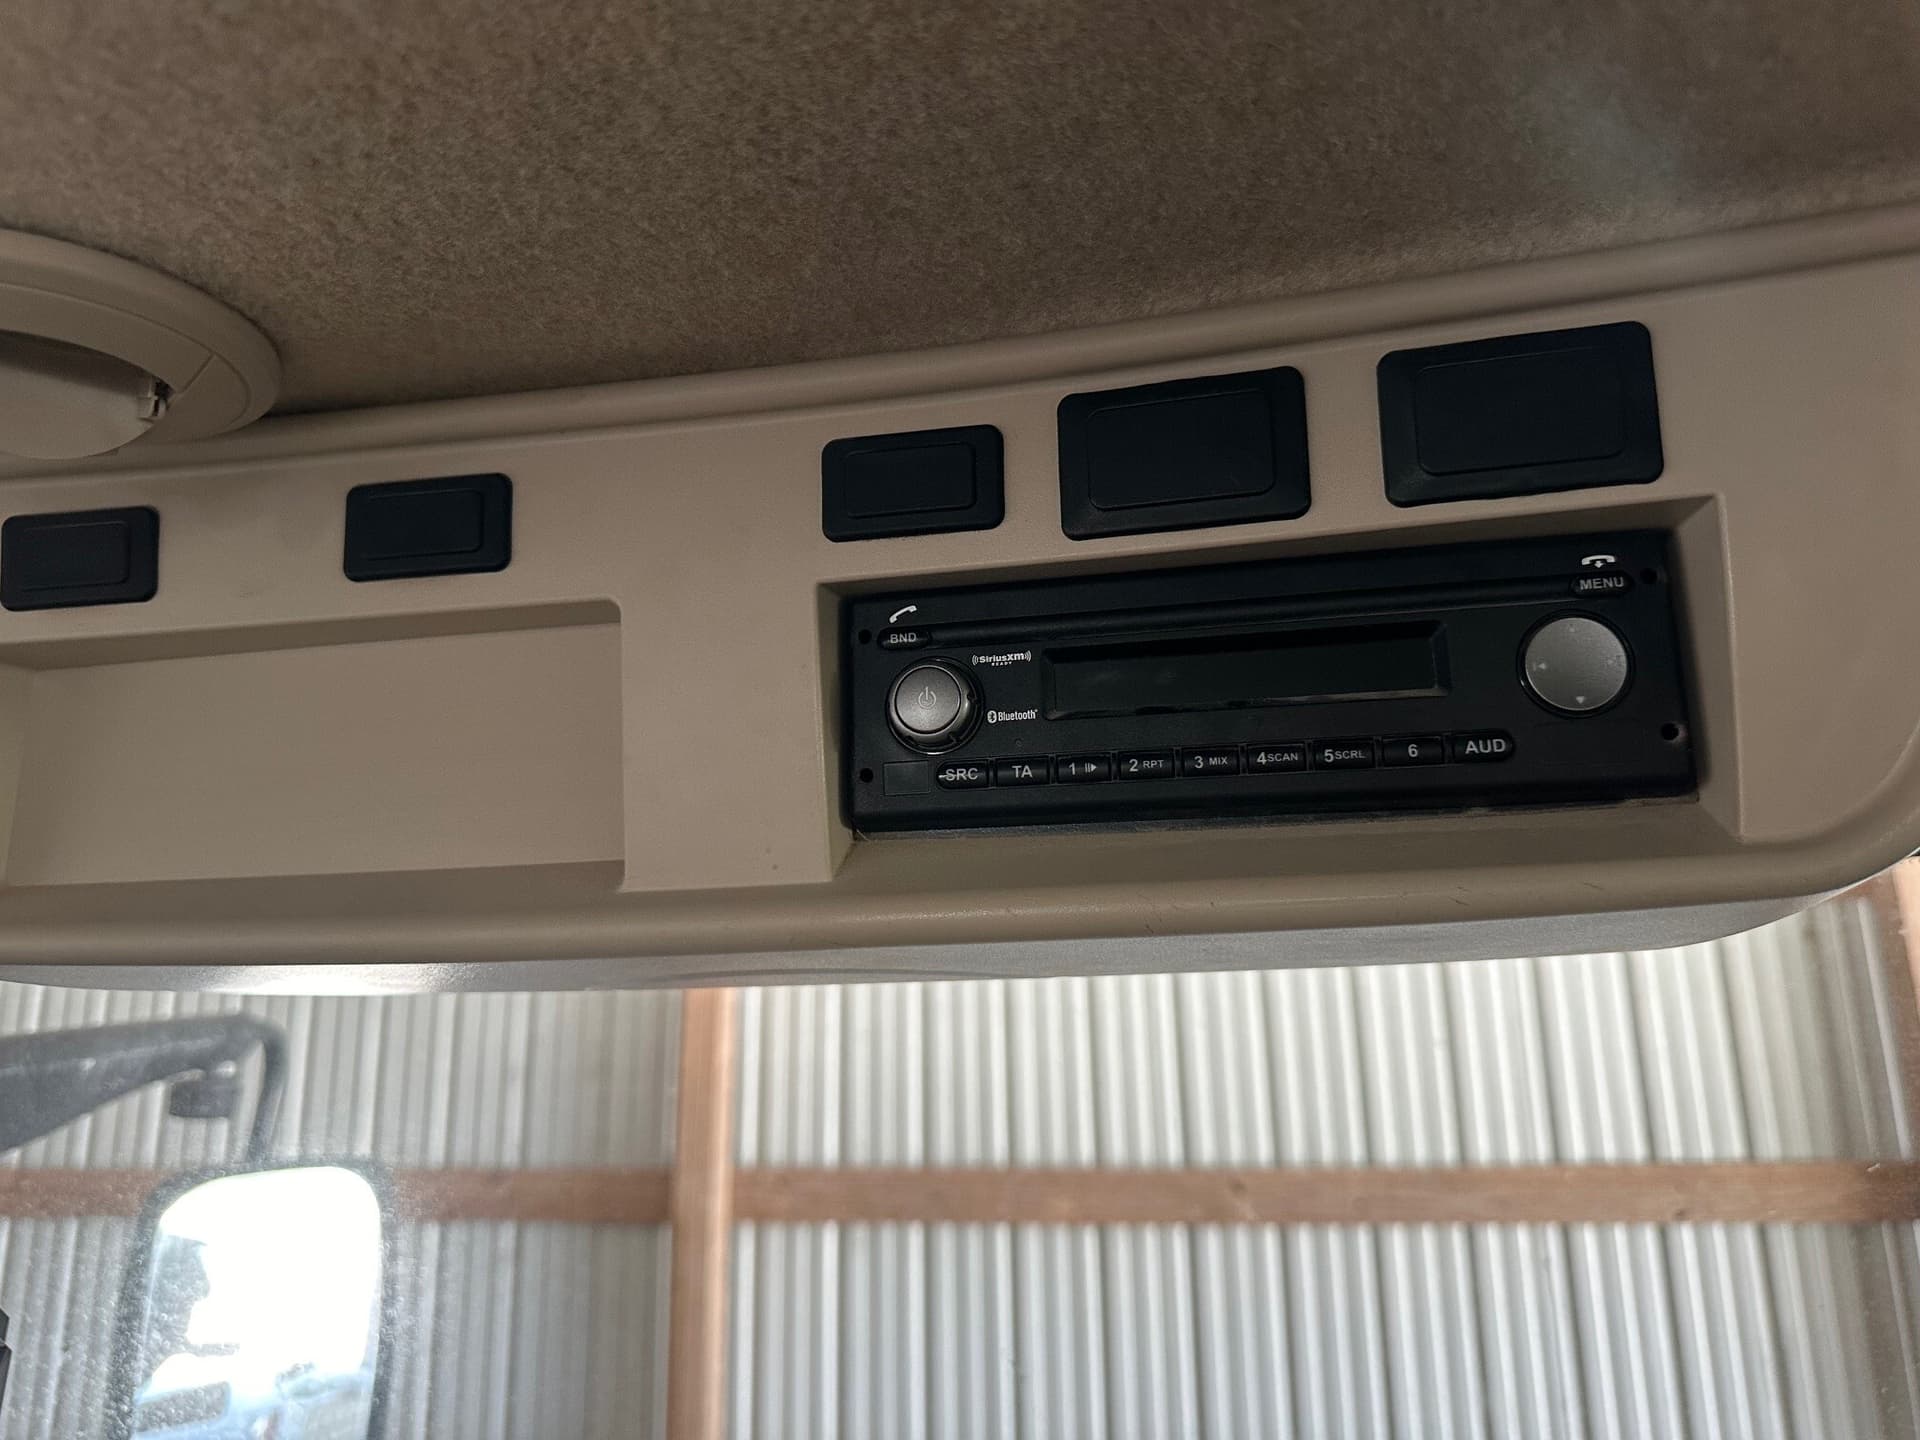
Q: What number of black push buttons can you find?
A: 11